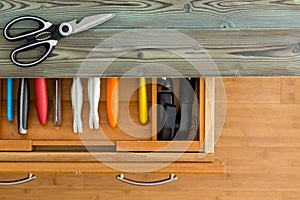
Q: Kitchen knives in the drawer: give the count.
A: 8